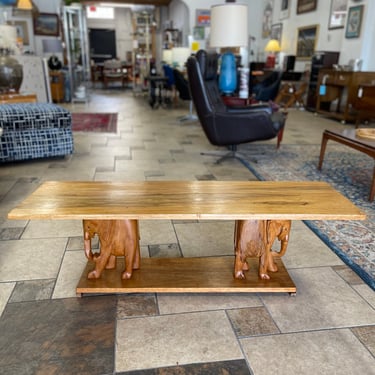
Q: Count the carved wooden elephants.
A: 2